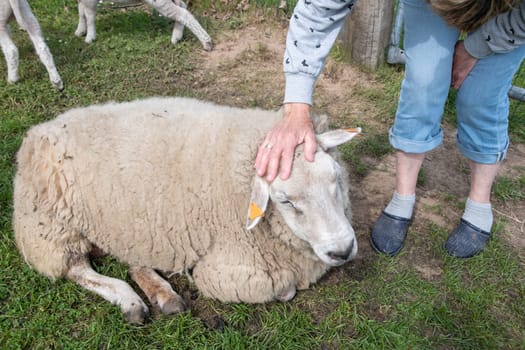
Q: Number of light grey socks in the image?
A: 2